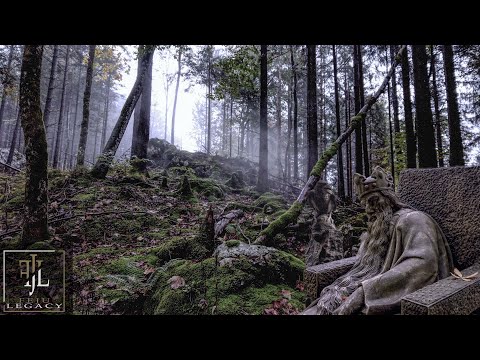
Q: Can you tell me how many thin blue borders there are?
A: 0